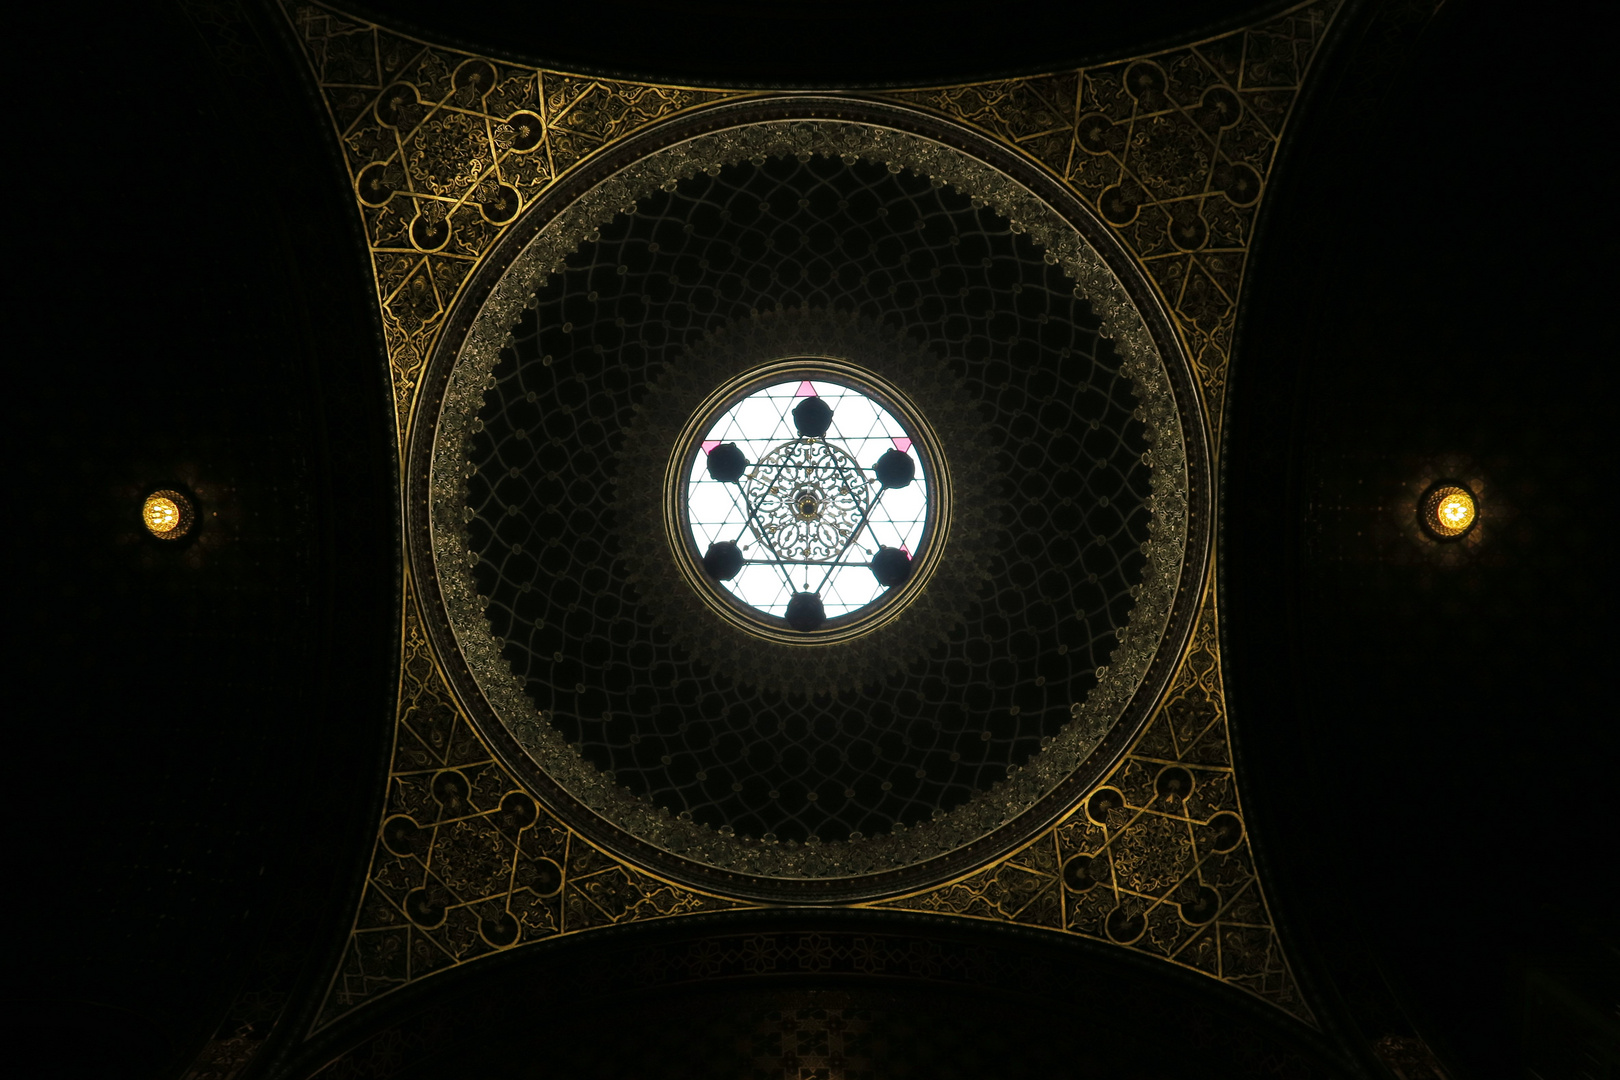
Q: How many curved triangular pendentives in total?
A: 4